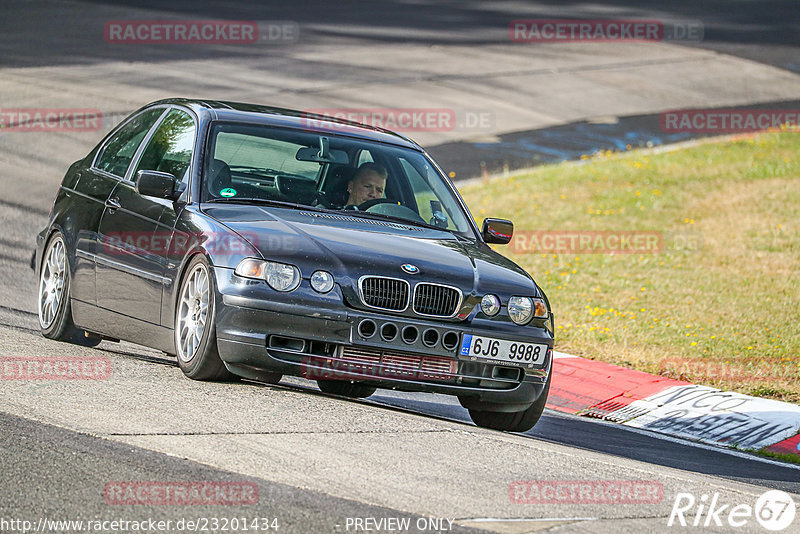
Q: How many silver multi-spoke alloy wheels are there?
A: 2